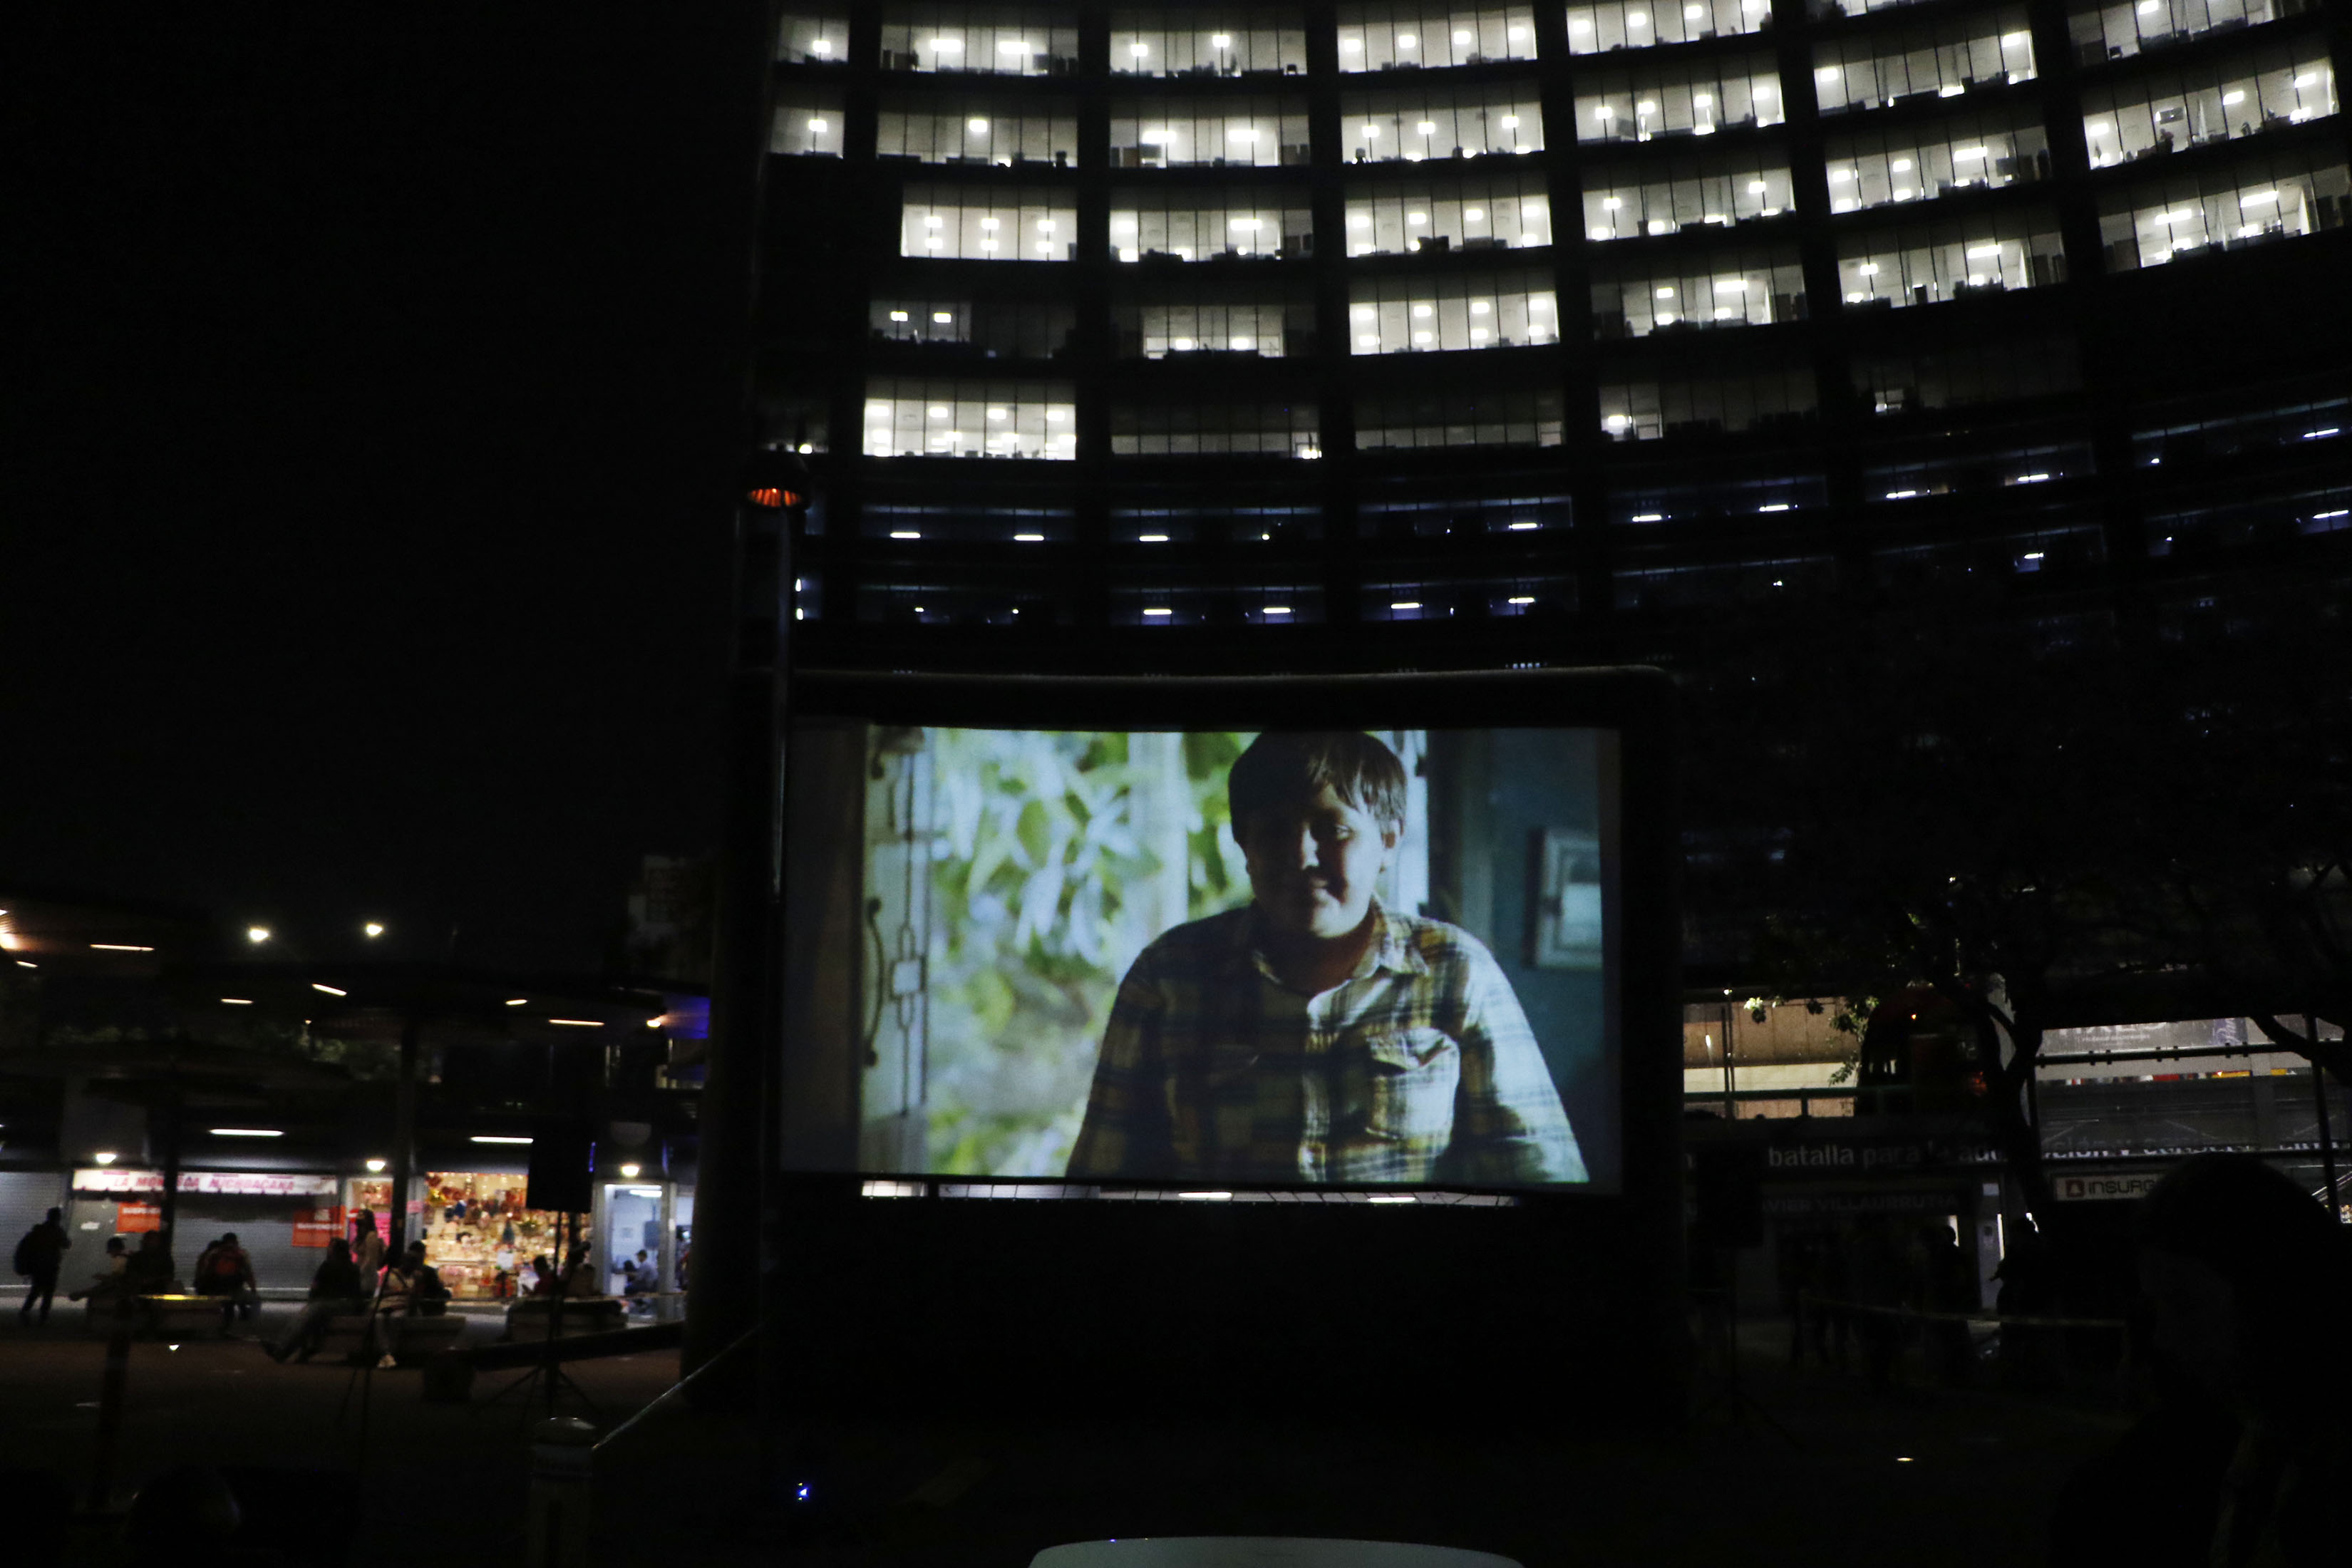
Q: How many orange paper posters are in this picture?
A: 2